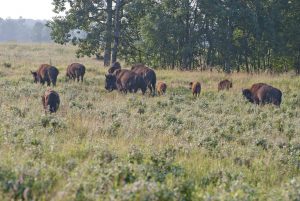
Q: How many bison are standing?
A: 10